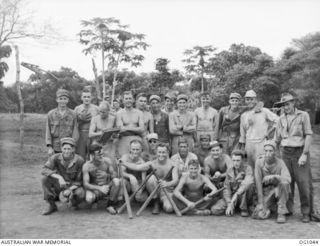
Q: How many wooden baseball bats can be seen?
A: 5